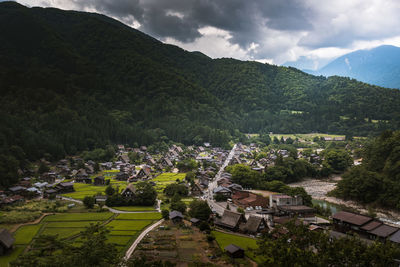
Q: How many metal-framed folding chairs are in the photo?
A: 0